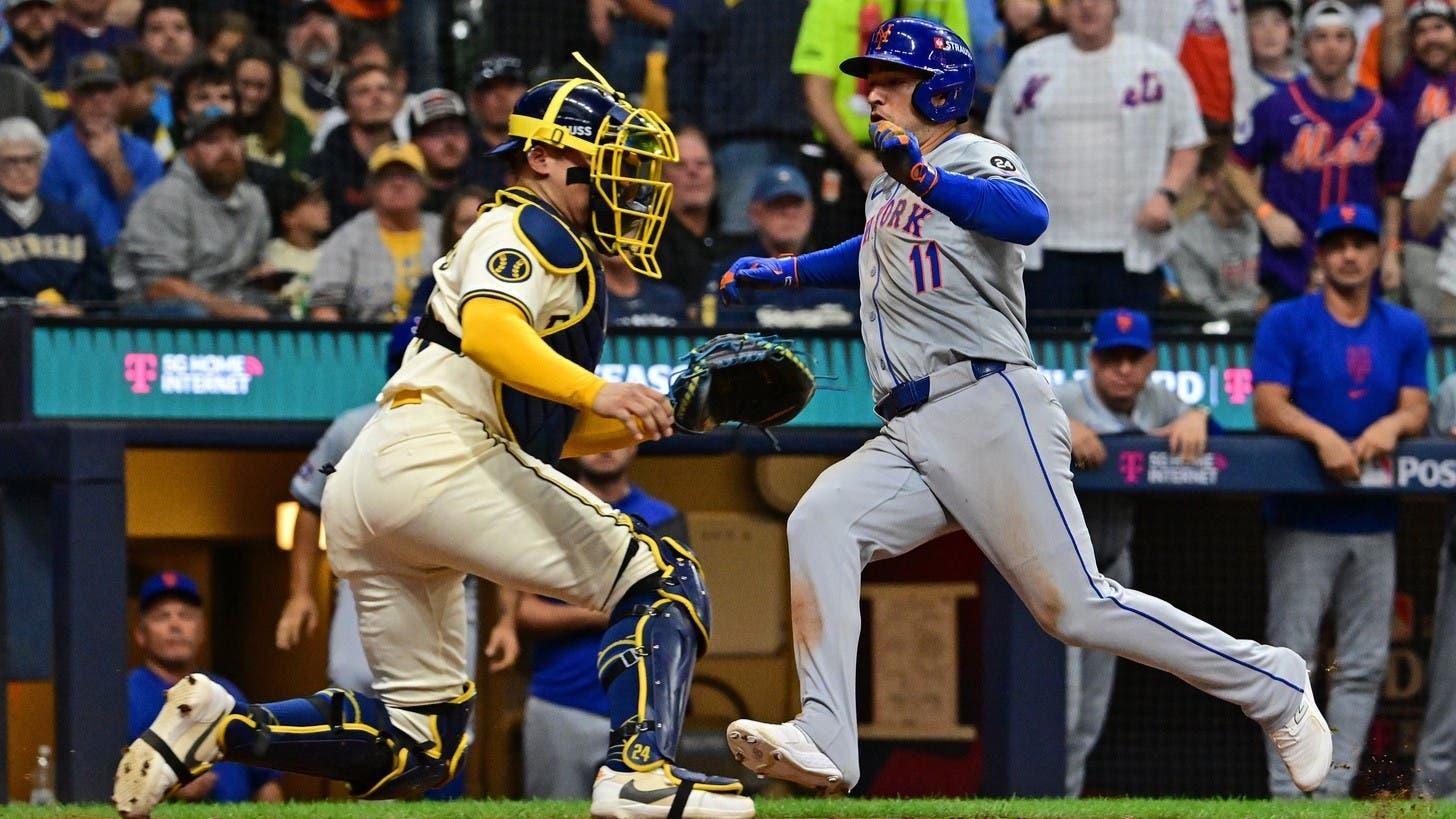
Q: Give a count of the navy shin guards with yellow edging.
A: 2